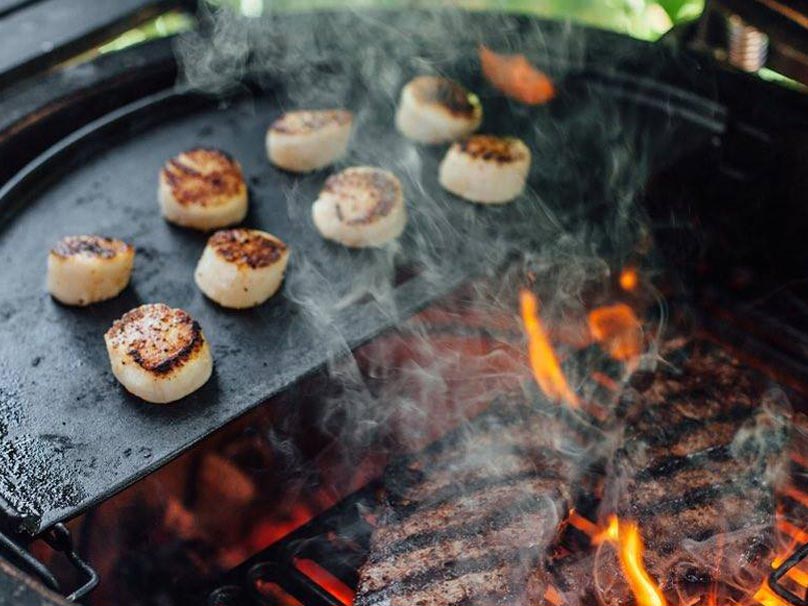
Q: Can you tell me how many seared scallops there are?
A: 8